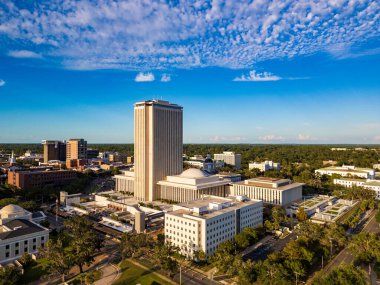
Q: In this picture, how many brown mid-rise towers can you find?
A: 2